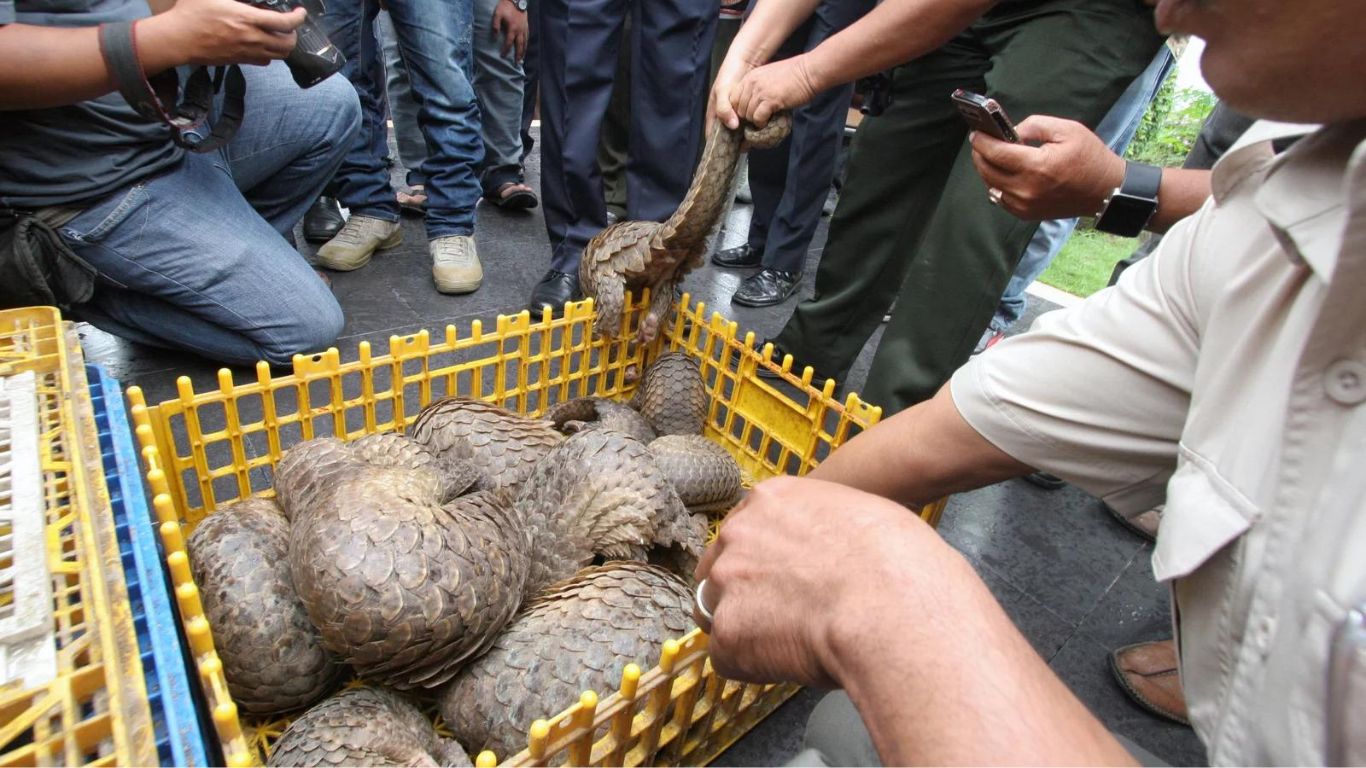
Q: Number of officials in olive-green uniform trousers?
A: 1